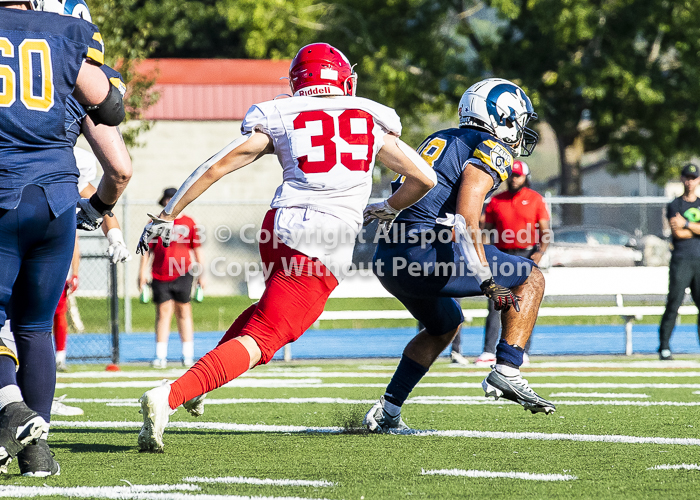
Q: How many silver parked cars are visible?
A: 1